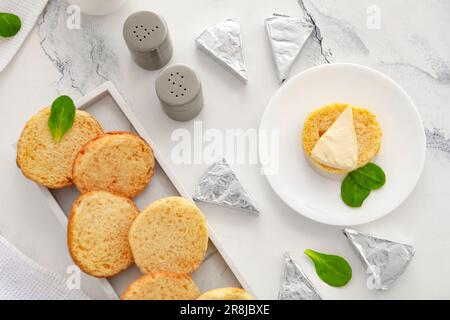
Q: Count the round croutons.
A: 7